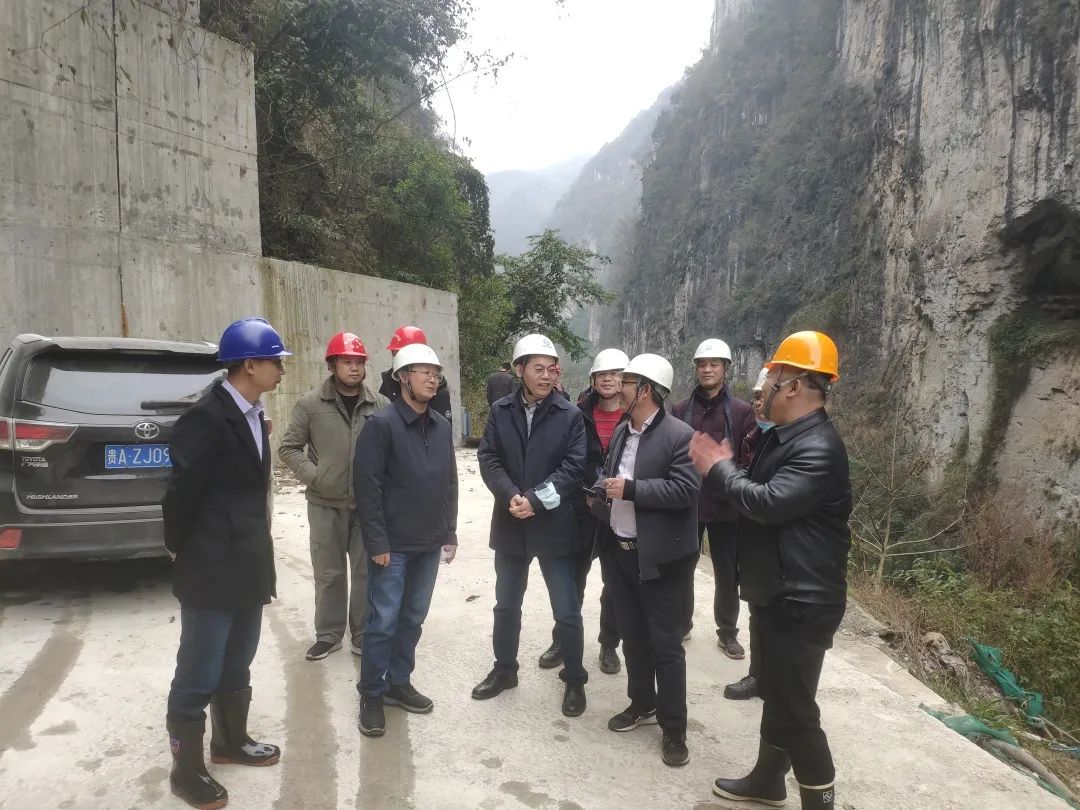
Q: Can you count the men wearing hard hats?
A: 10